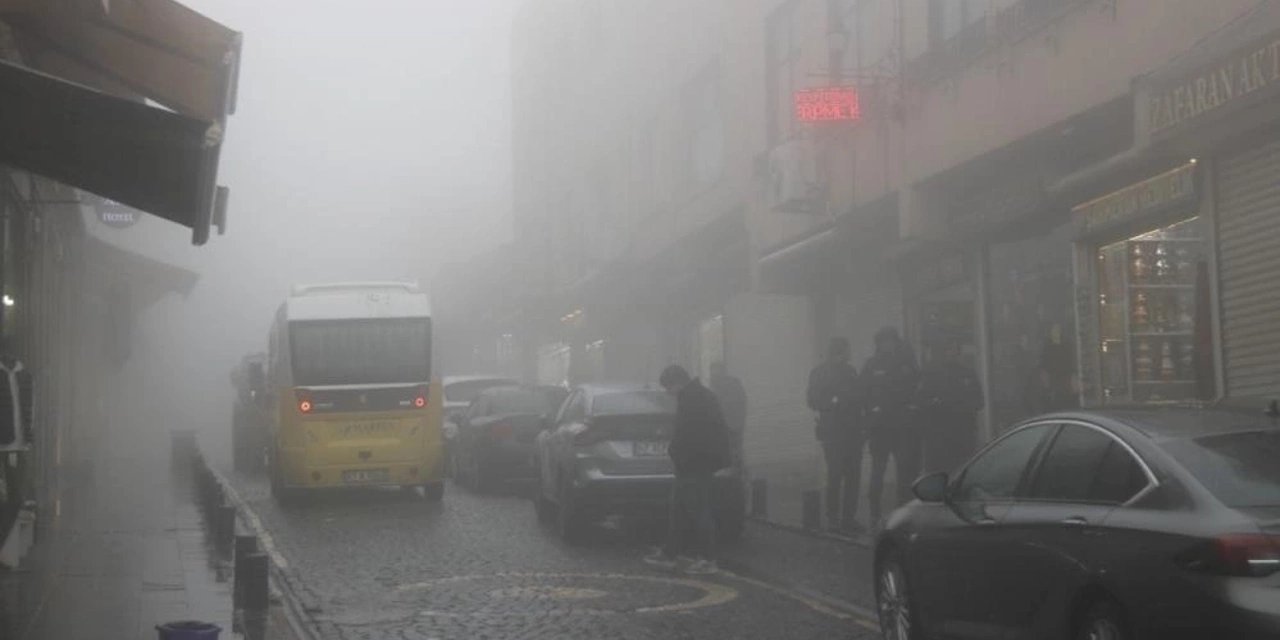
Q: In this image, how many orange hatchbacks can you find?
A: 0